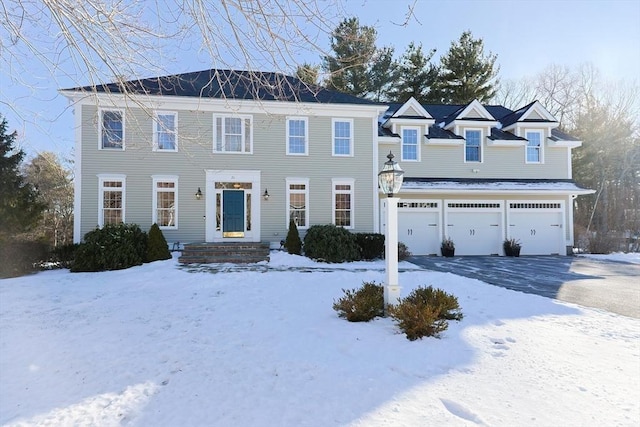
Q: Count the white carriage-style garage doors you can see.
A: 3